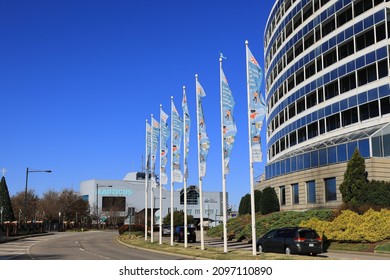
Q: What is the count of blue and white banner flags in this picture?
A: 8